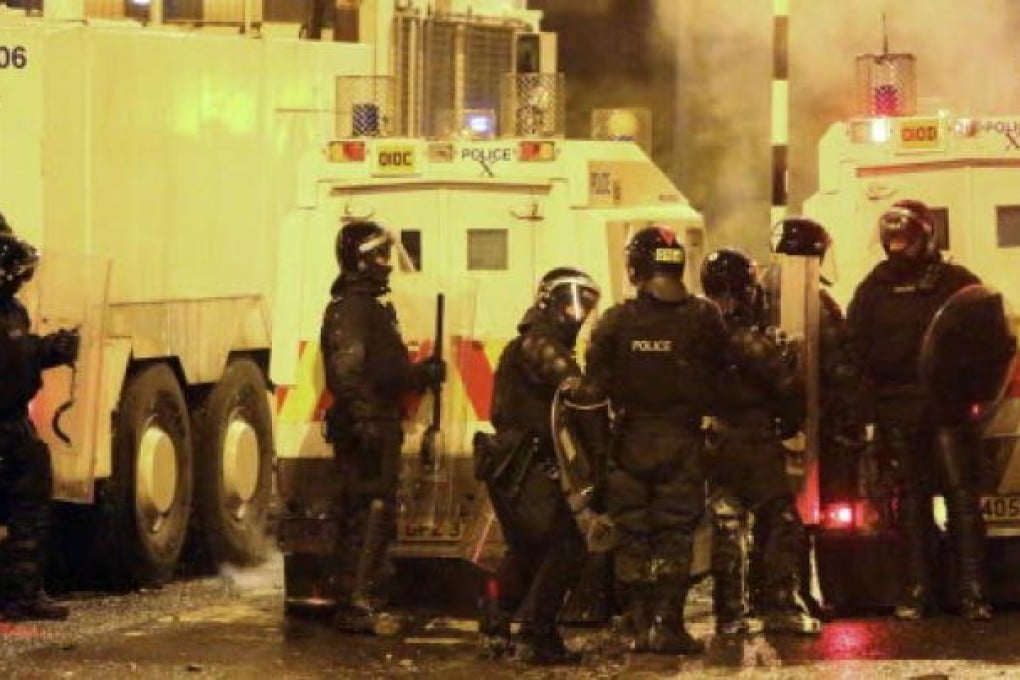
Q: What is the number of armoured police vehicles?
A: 3